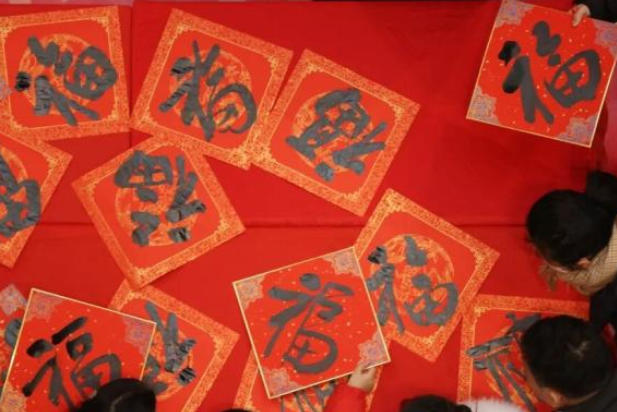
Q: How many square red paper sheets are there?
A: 13